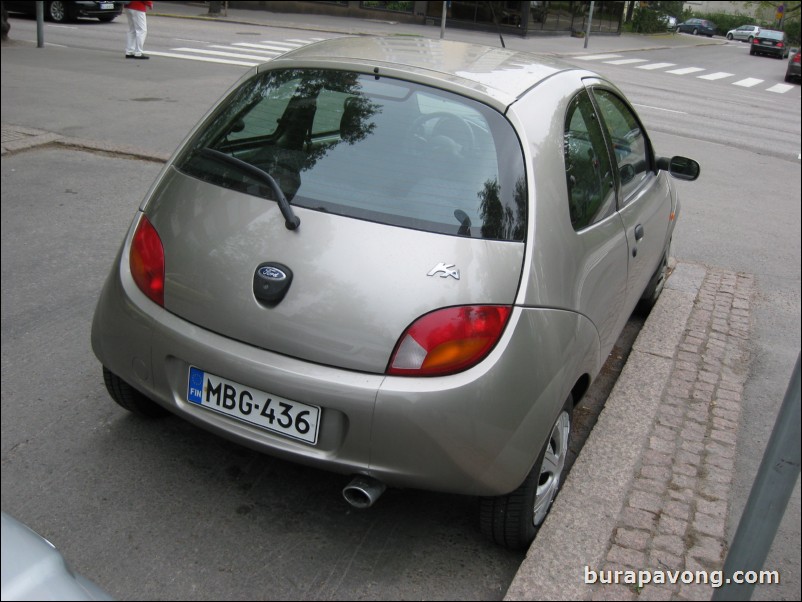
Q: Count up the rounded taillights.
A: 2